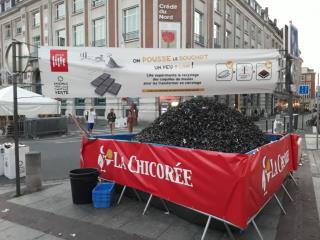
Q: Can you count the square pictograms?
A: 3